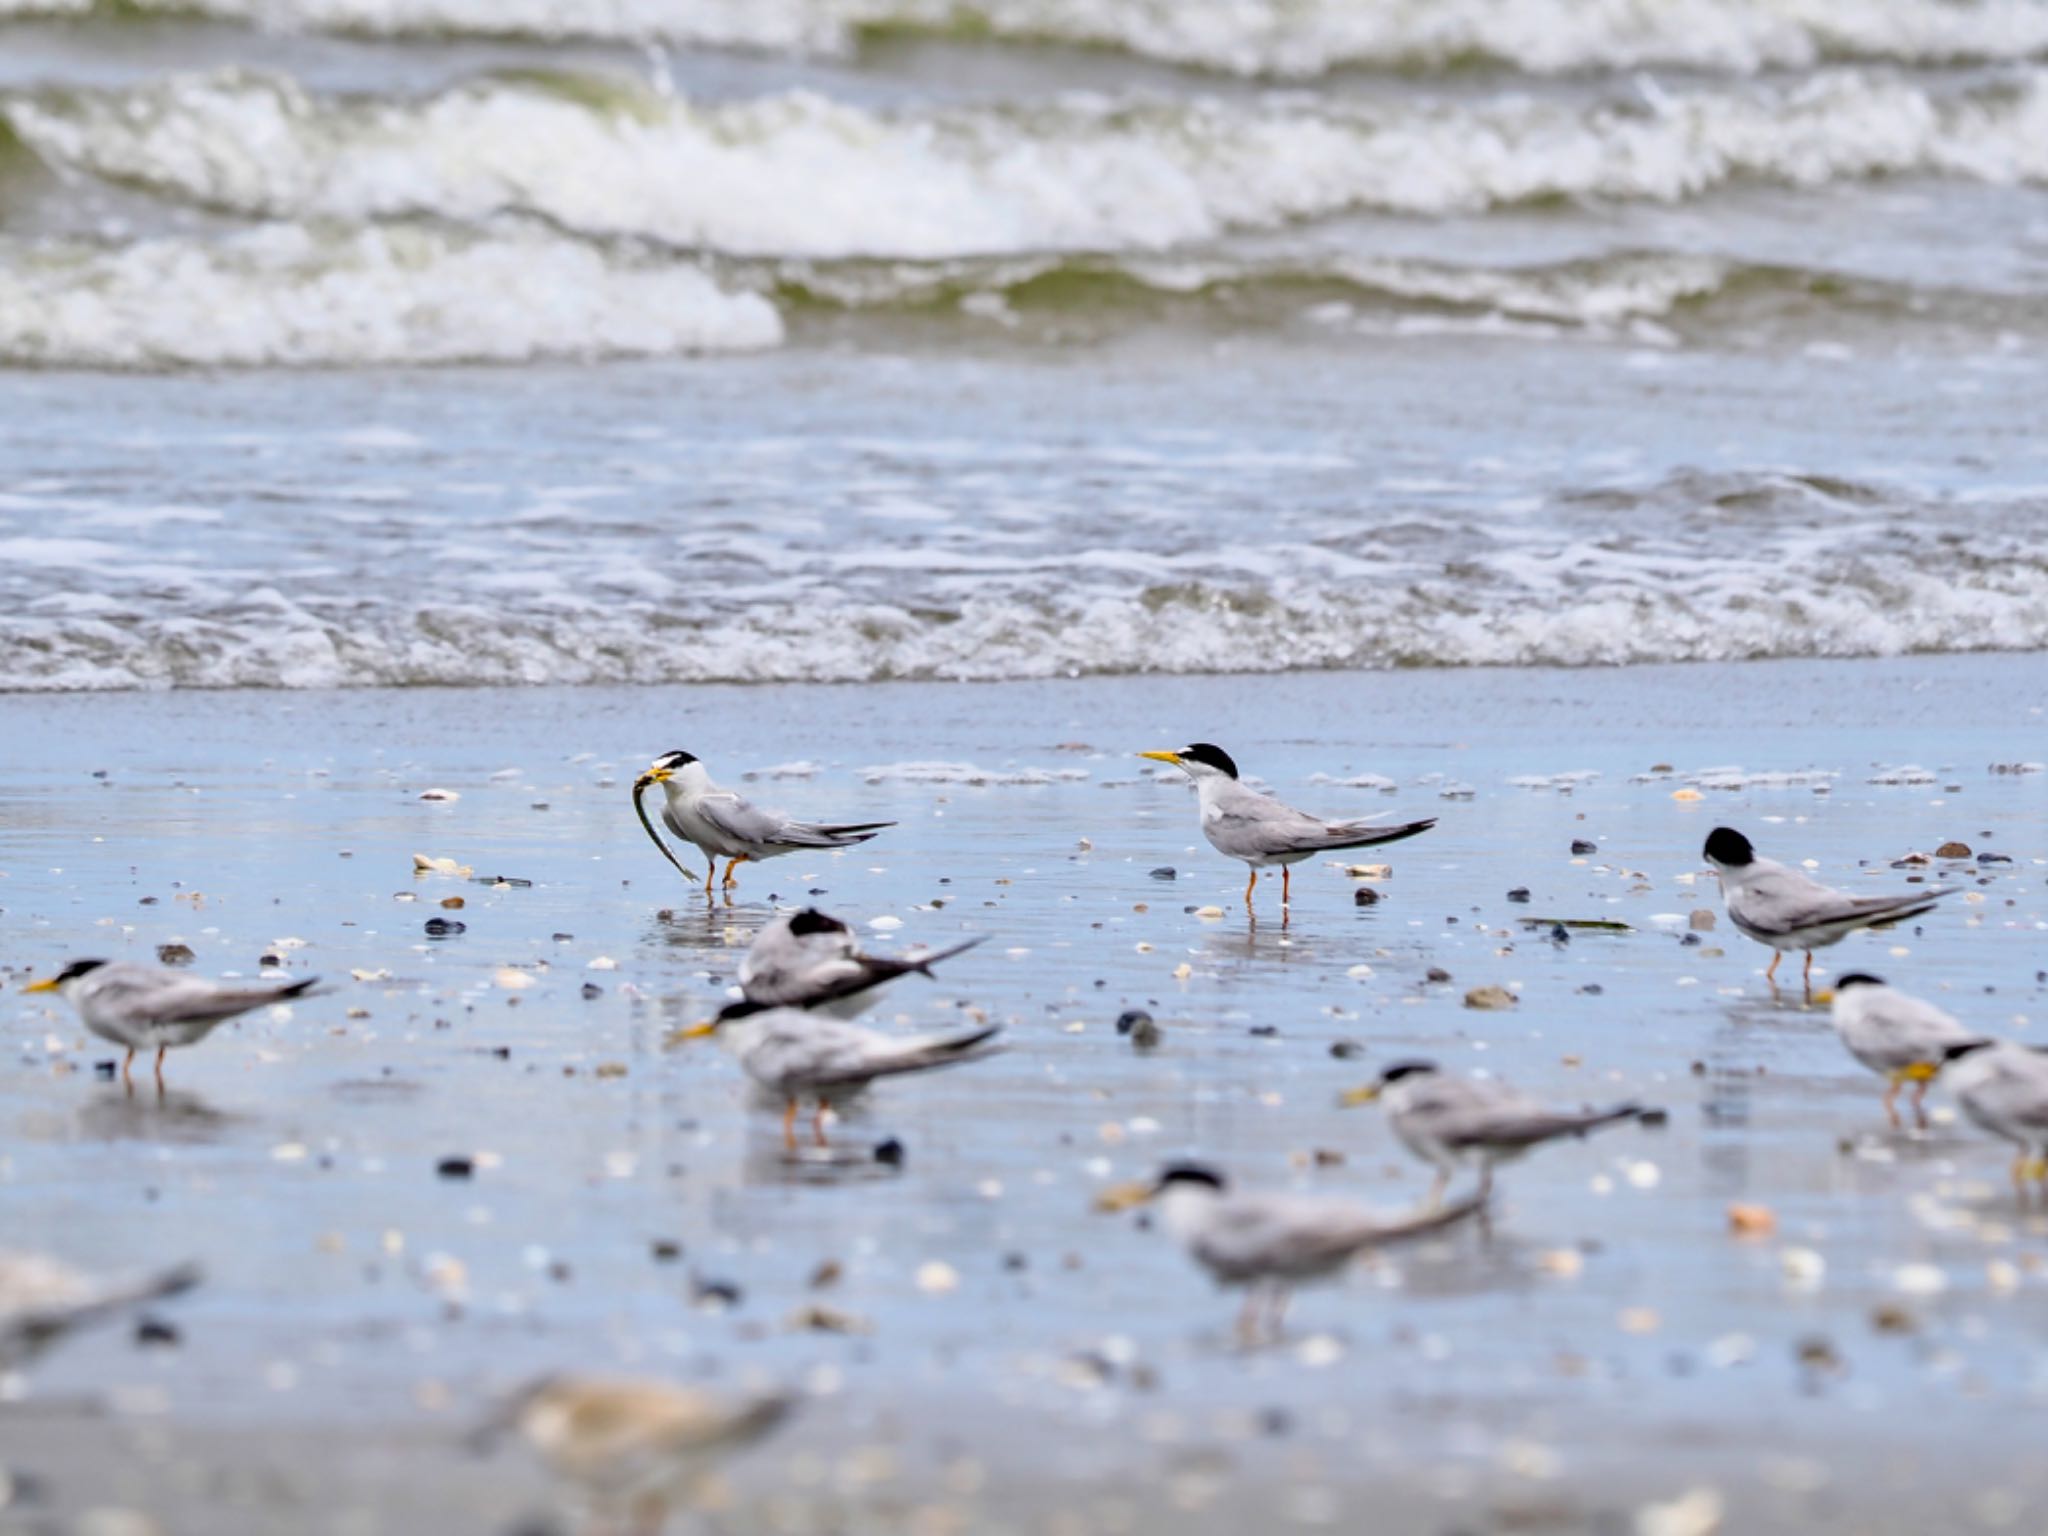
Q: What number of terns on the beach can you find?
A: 12